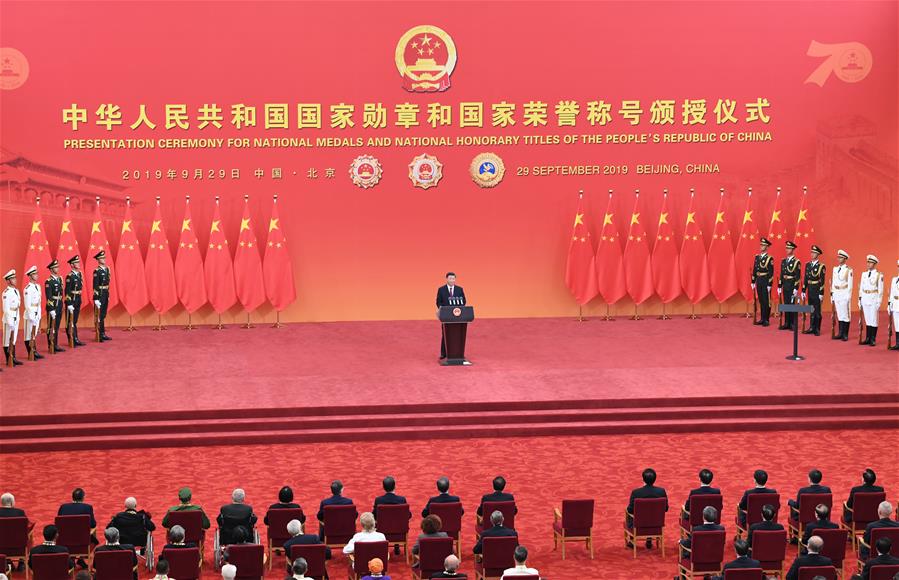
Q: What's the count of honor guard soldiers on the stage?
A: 11